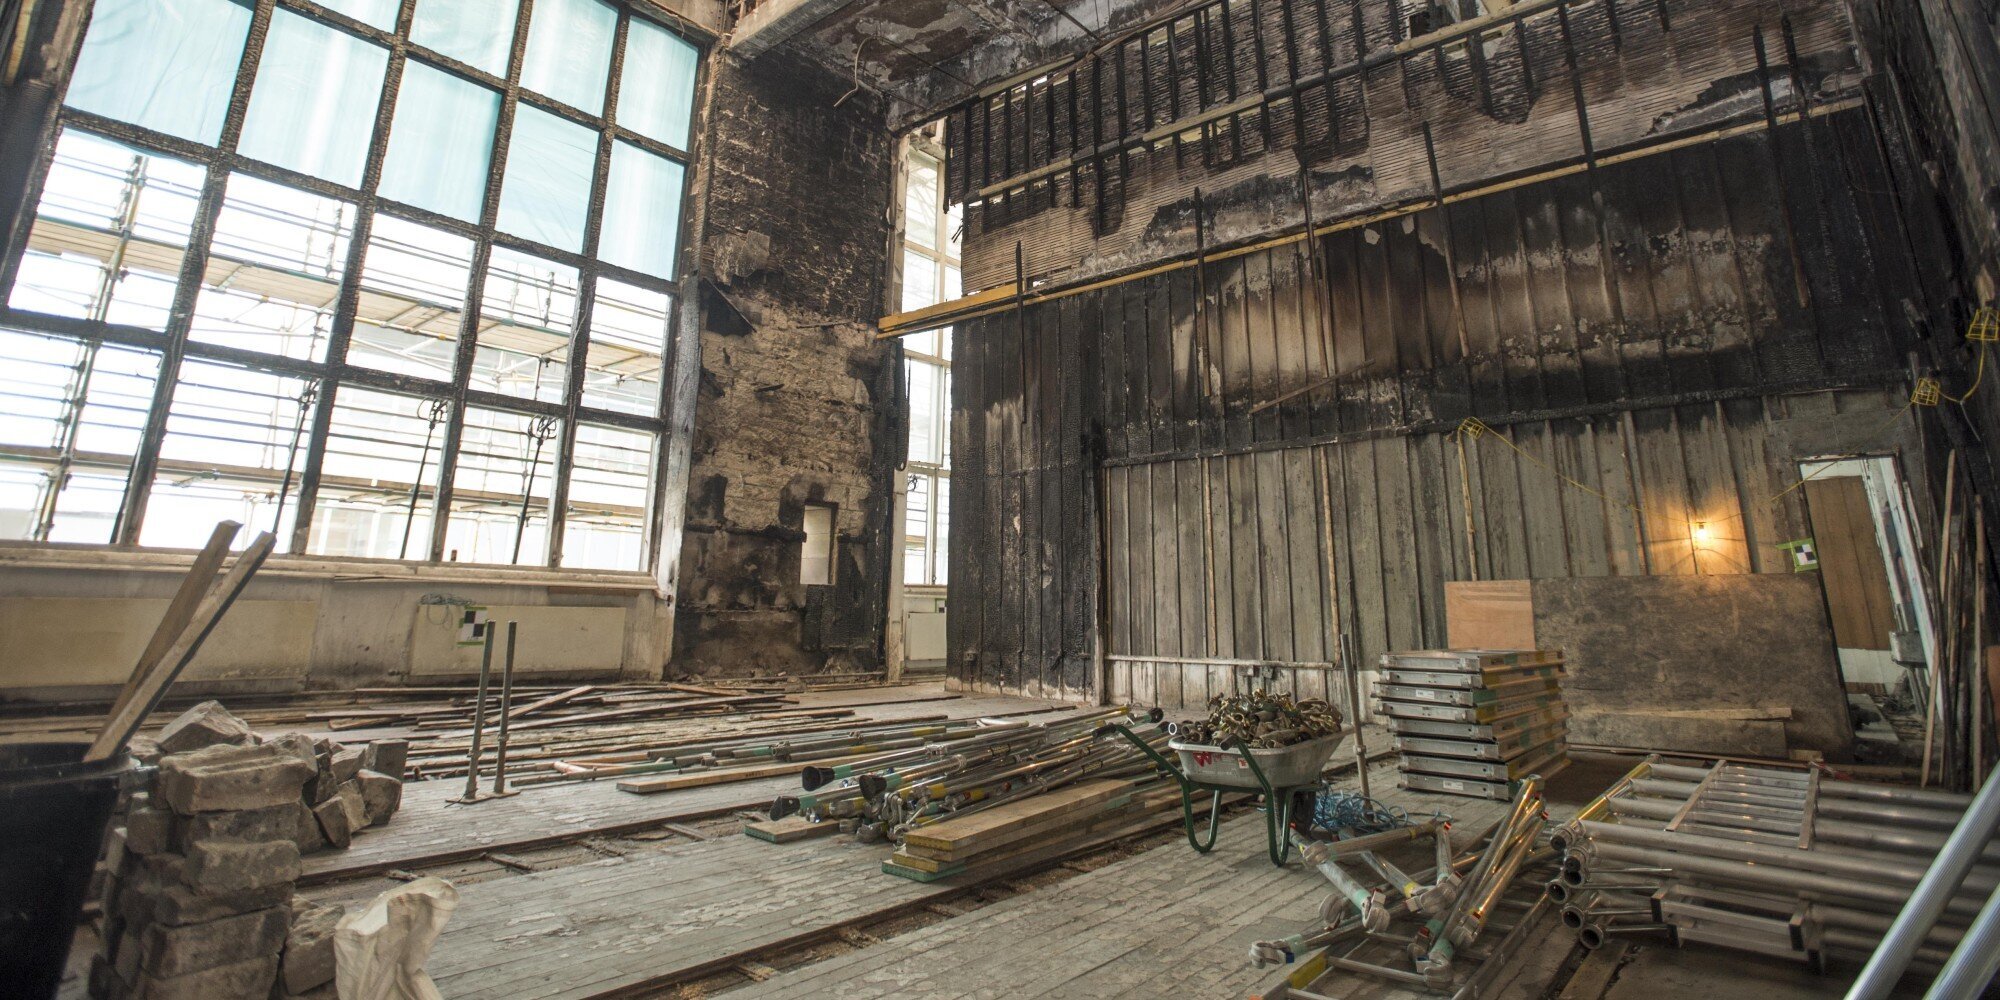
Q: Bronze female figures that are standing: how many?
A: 0